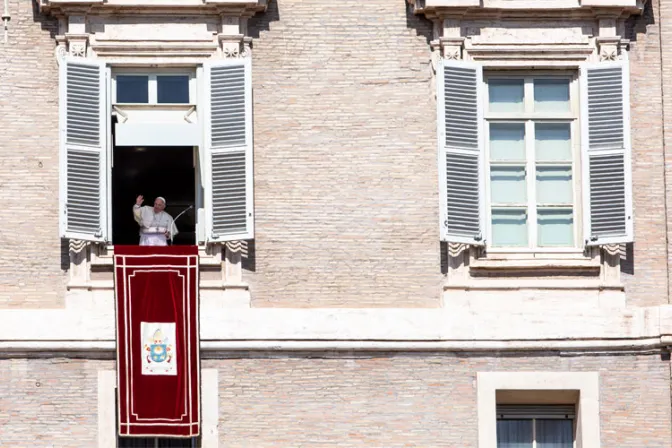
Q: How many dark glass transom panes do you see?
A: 2